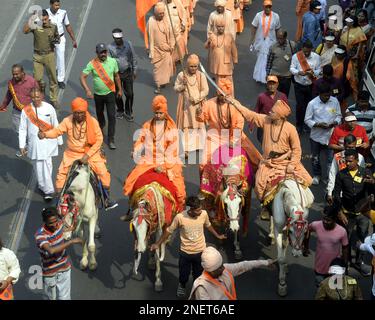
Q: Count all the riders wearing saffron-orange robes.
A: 4